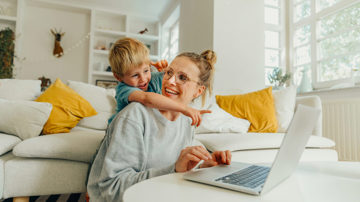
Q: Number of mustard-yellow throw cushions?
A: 2